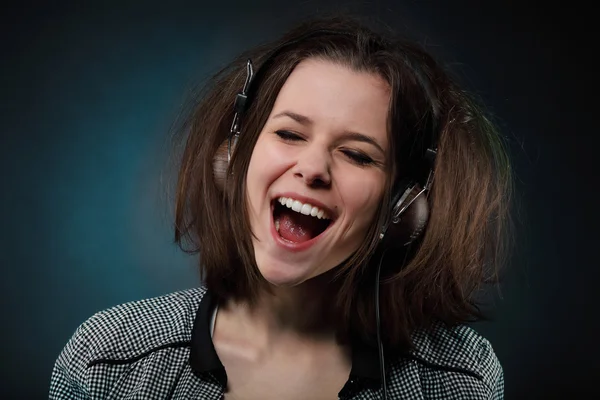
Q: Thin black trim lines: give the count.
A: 2